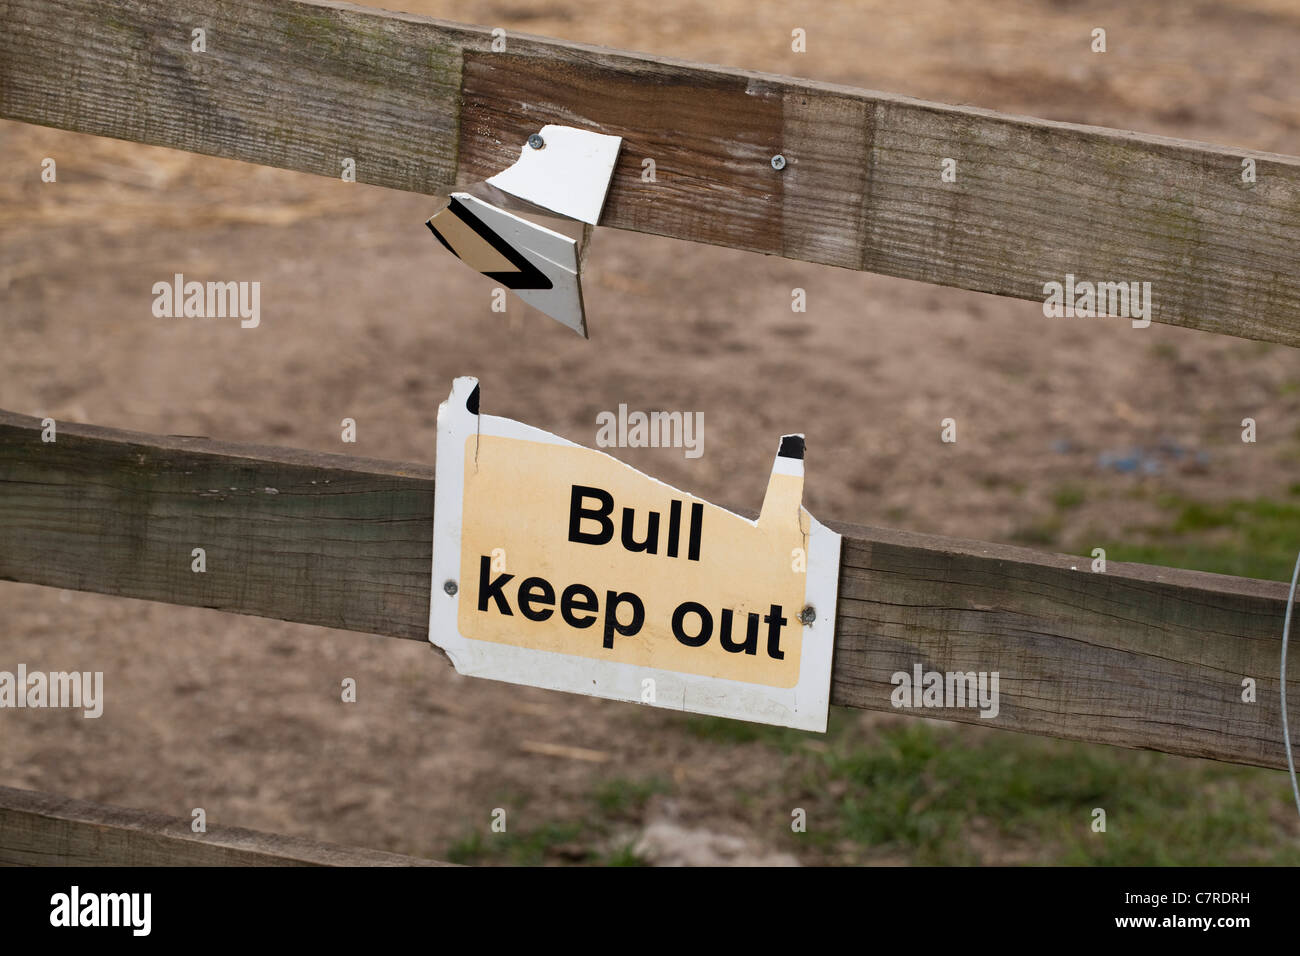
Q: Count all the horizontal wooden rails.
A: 3